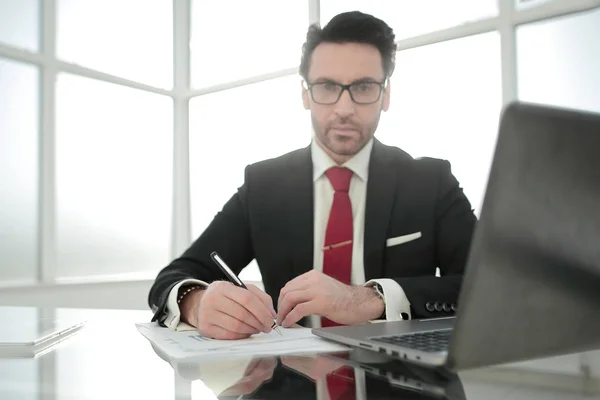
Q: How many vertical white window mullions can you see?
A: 4